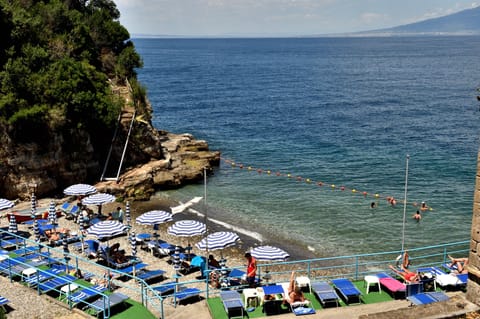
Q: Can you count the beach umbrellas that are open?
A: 8